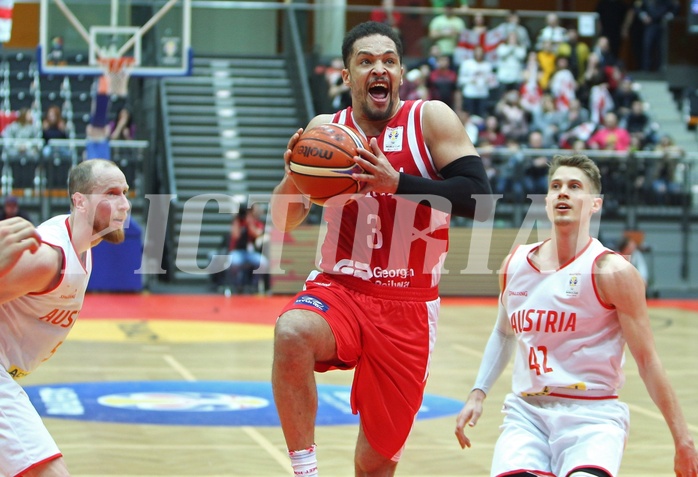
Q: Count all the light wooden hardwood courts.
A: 1